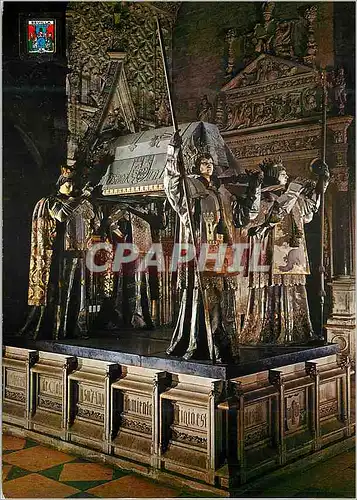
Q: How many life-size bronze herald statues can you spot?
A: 4